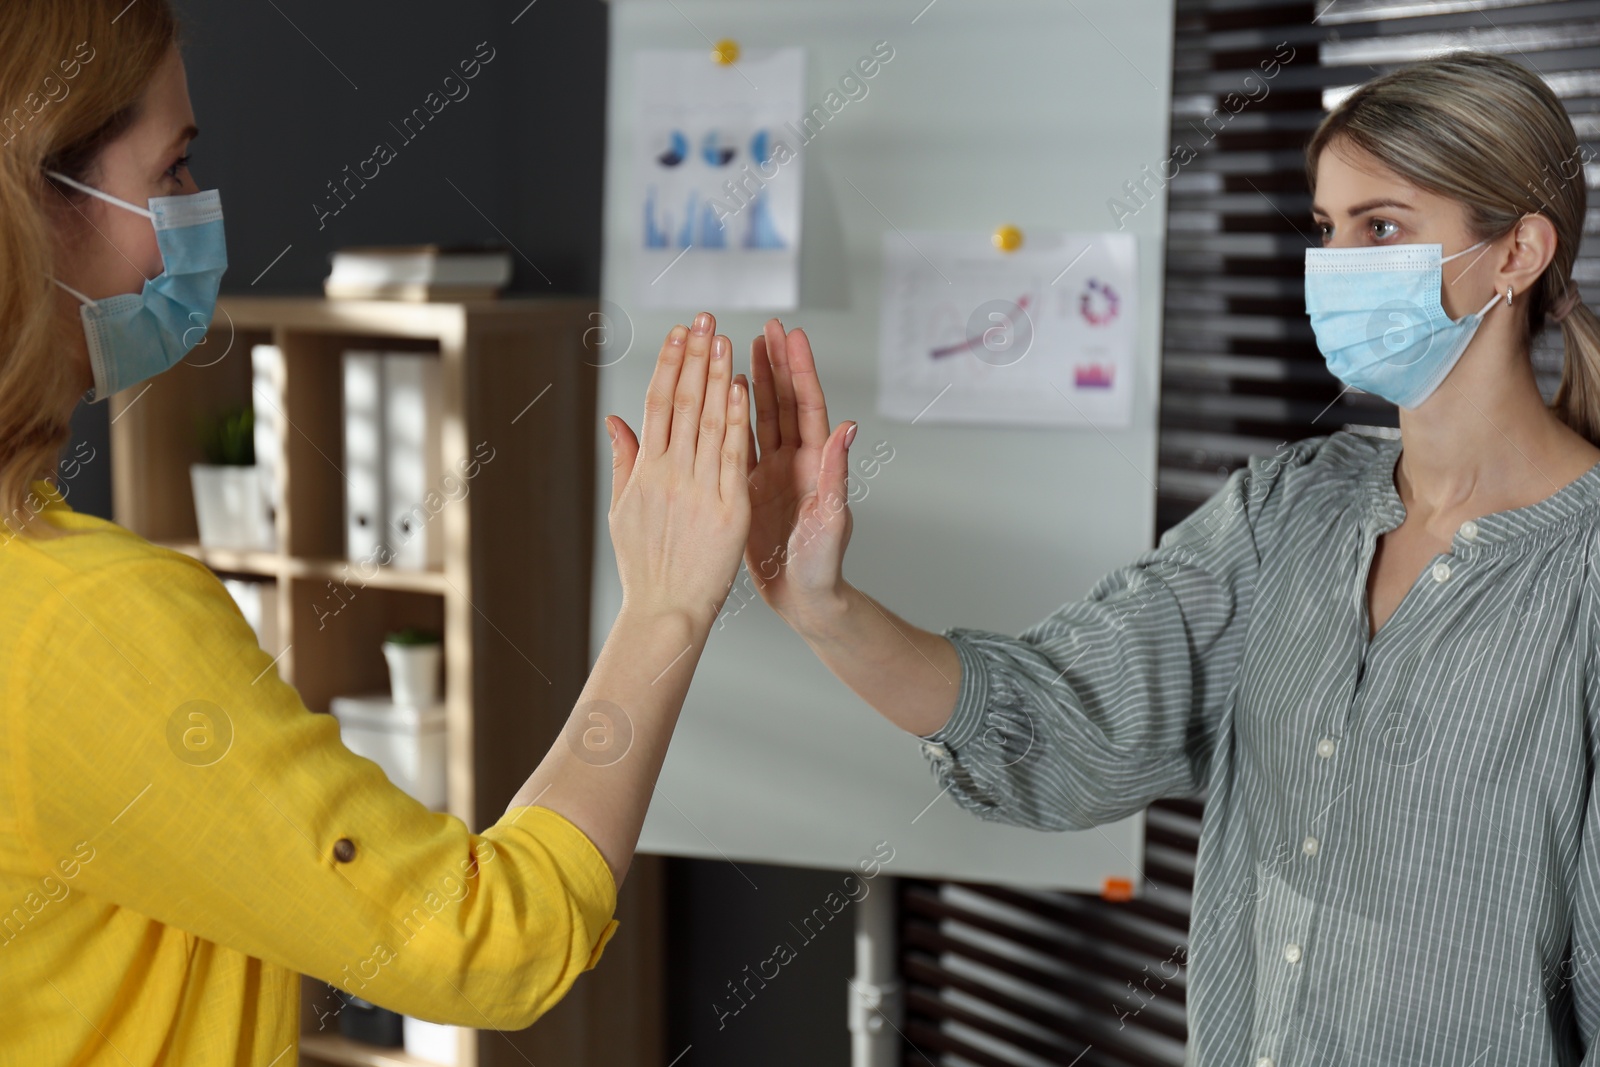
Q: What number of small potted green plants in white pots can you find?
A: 2